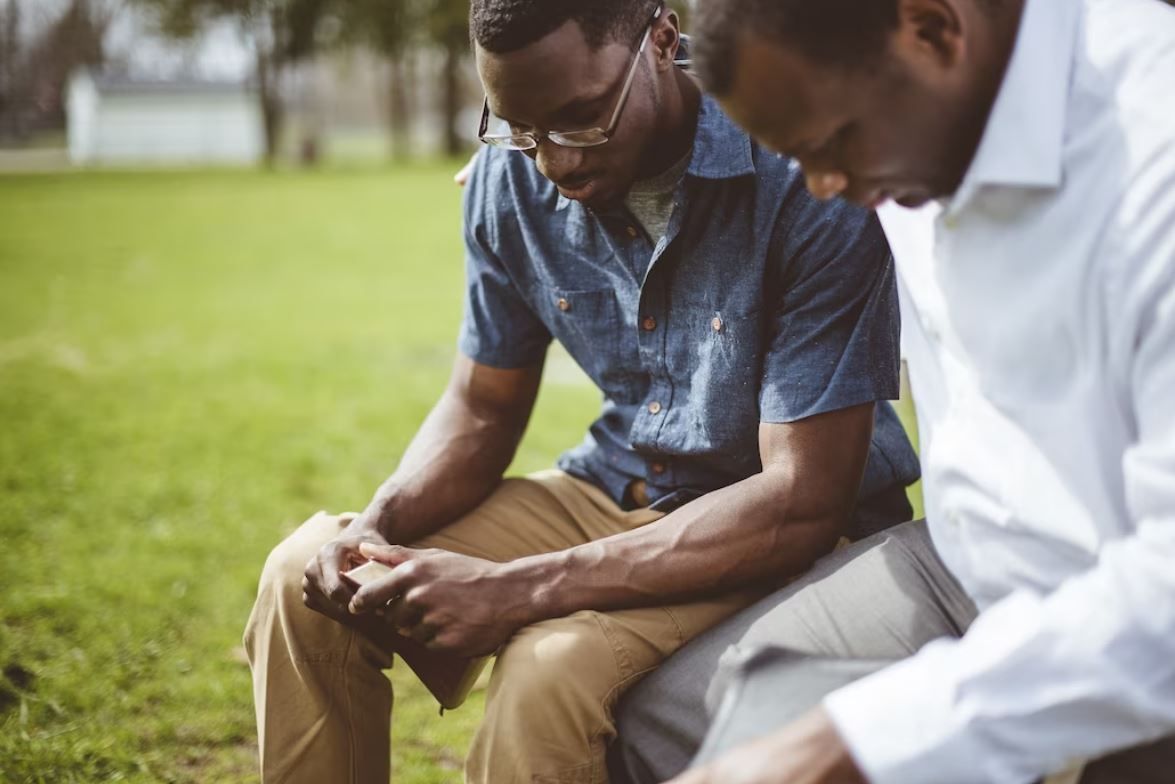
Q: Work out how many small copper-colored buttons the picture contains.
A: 6